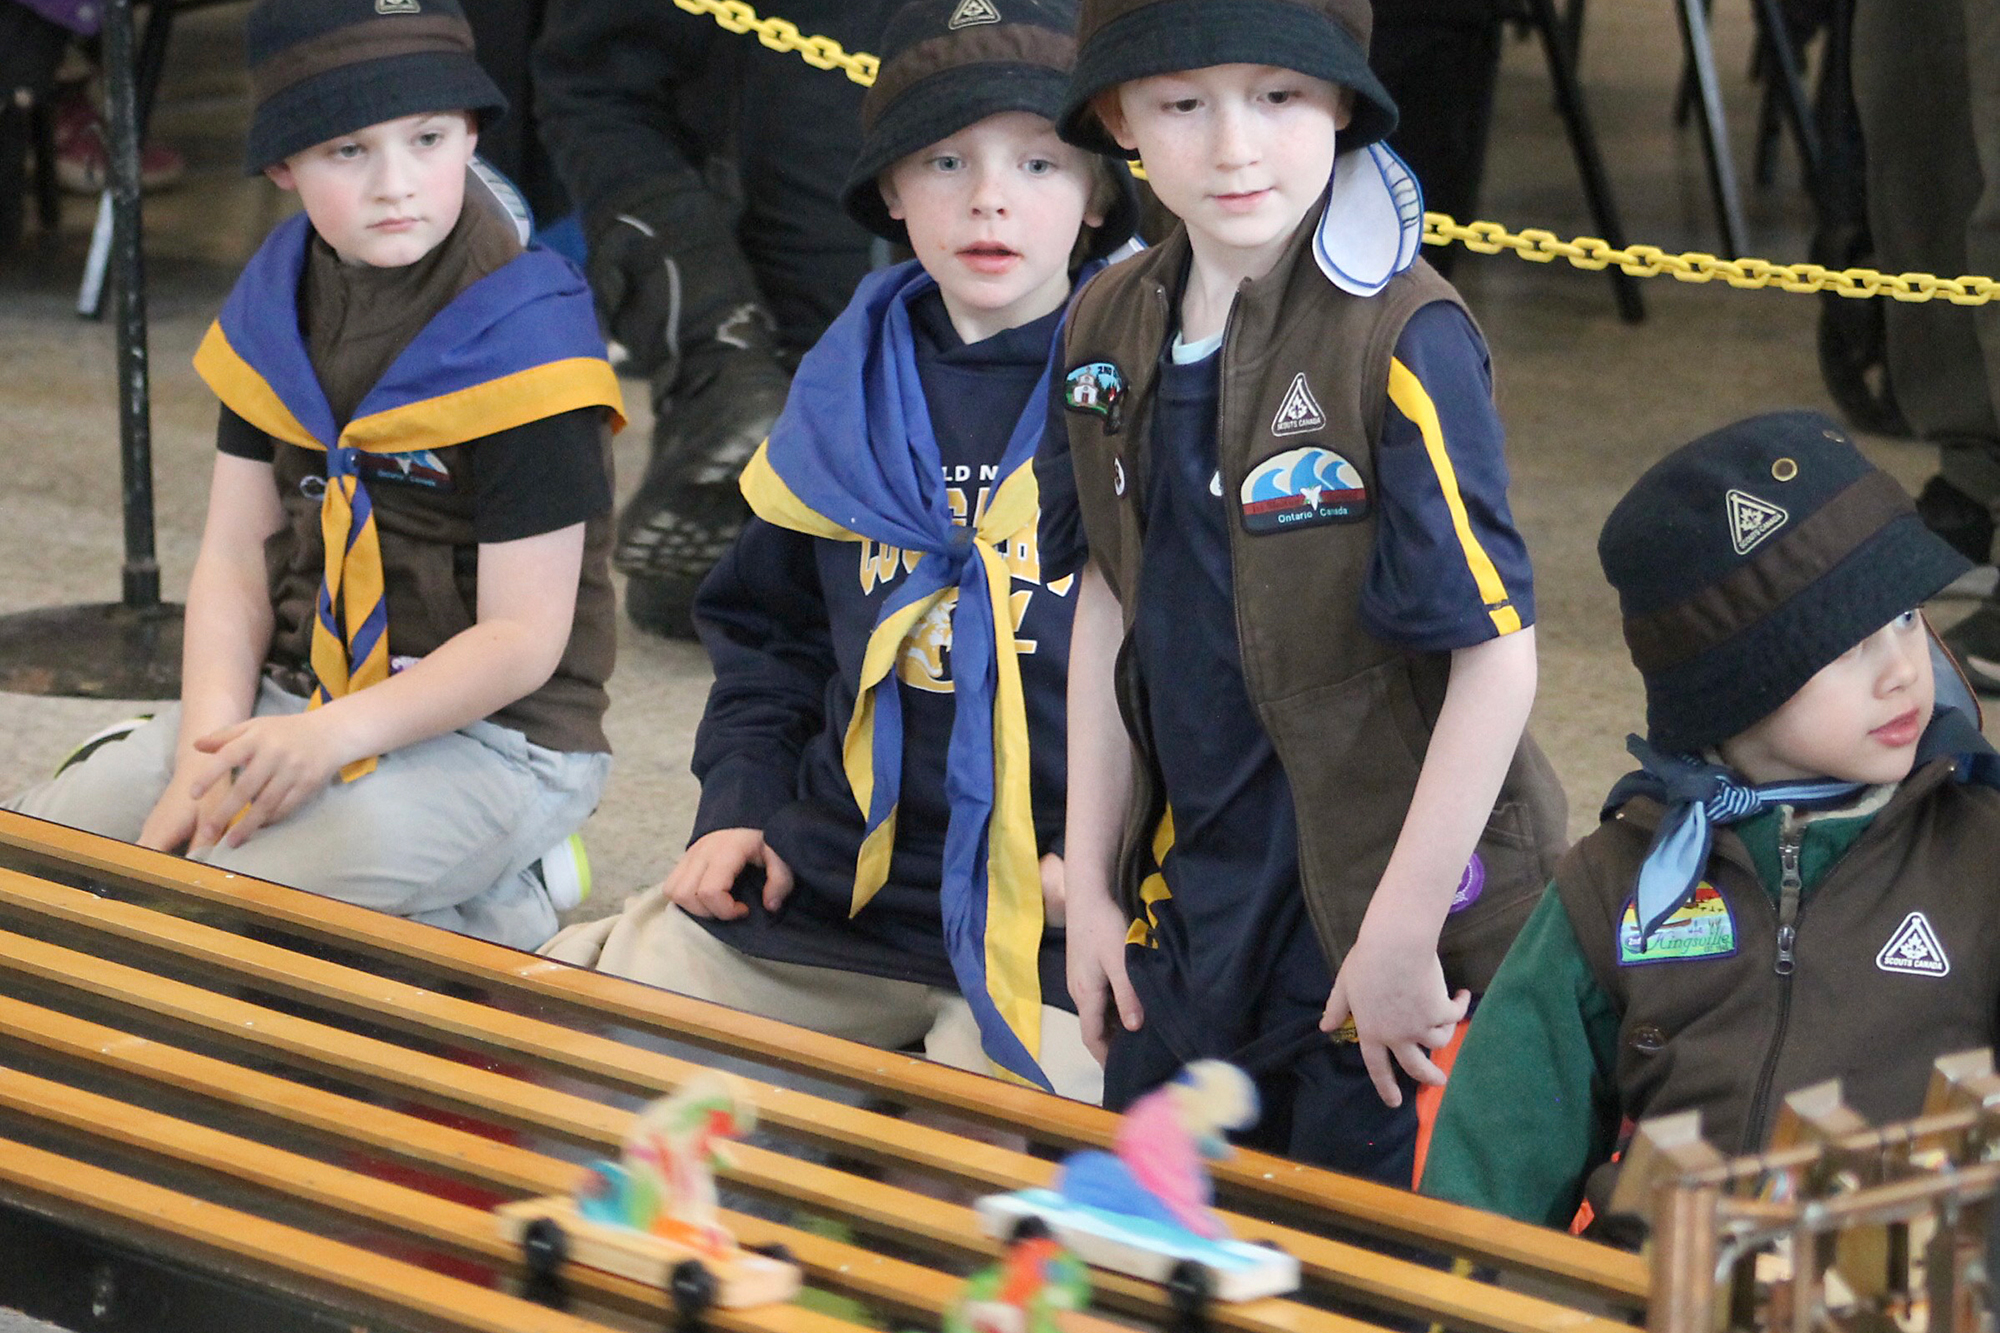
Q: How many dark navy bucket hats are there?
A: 4